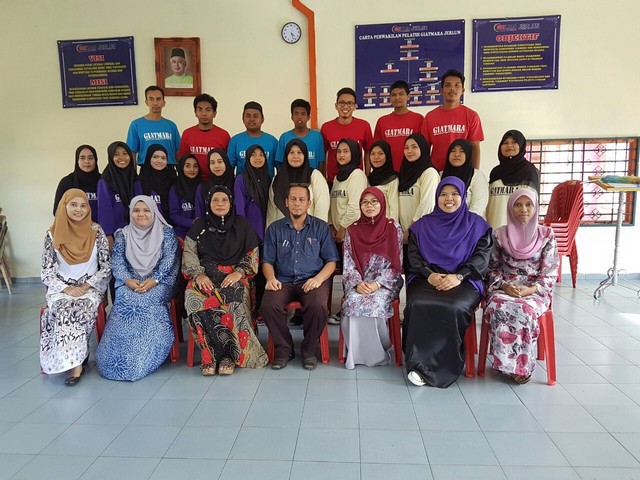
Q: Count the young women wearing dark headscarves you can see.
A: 12